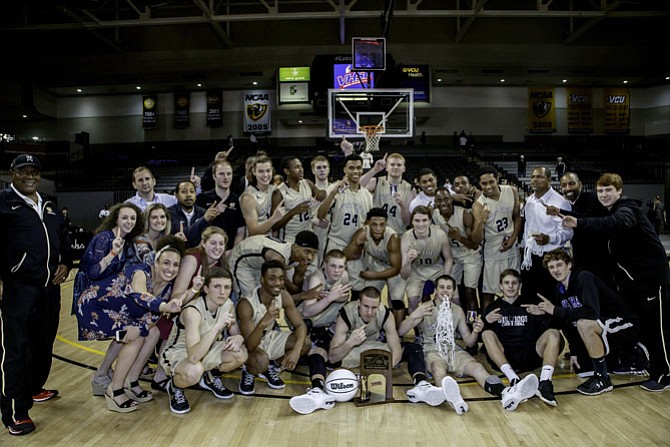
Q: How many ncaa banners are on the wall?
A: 2